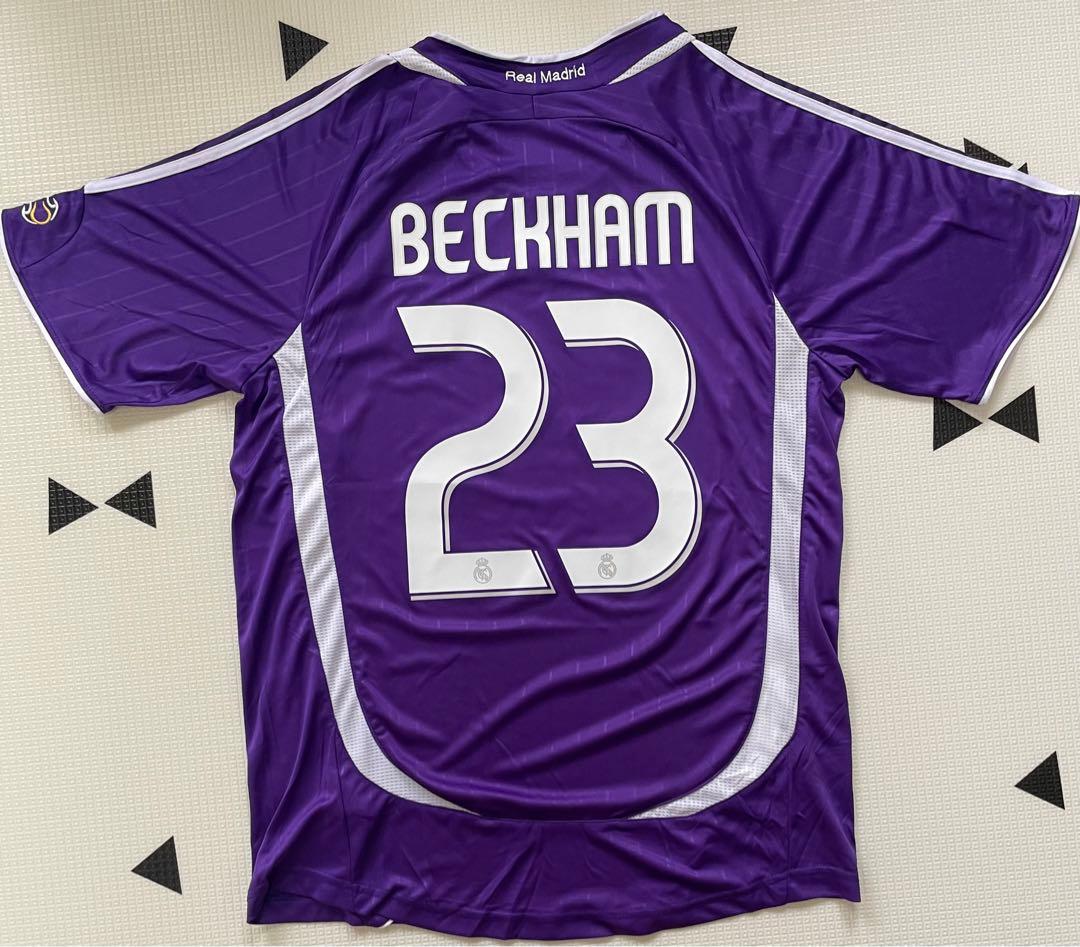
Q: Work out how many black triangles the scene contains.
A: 10